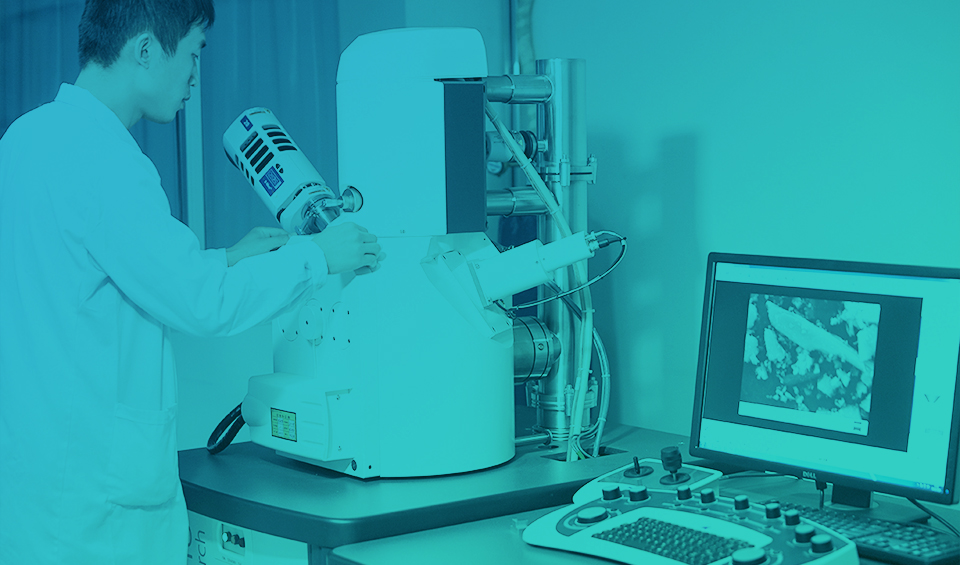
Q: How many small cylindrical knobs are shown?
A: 9